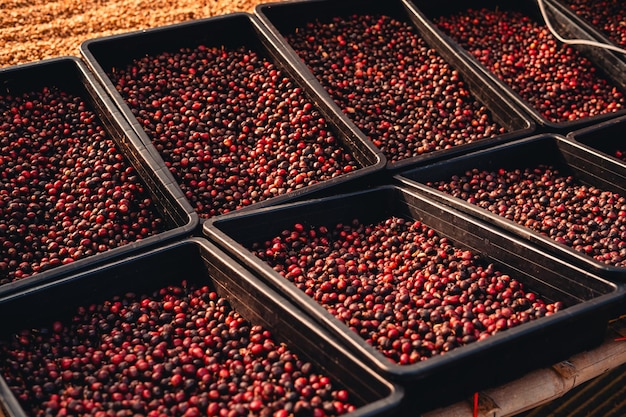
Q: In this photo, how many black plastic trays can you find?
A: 9